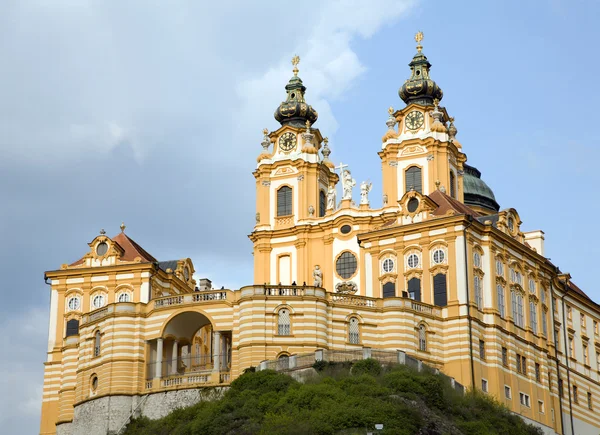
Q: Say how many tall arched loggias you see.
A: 1